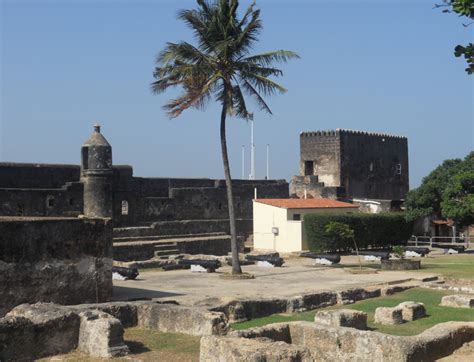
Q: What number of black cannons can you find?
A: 7